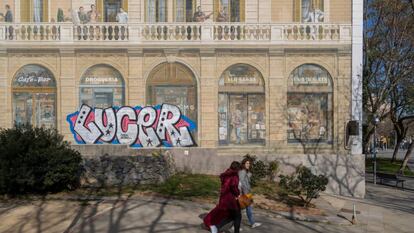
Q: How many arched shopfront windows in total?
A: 5